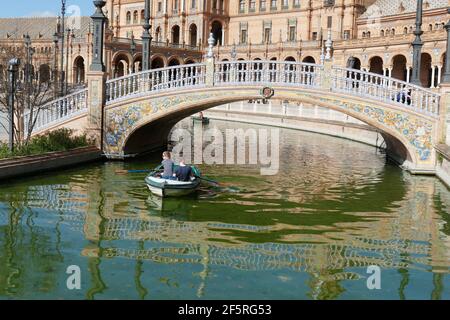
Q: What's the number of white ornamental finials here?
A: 2